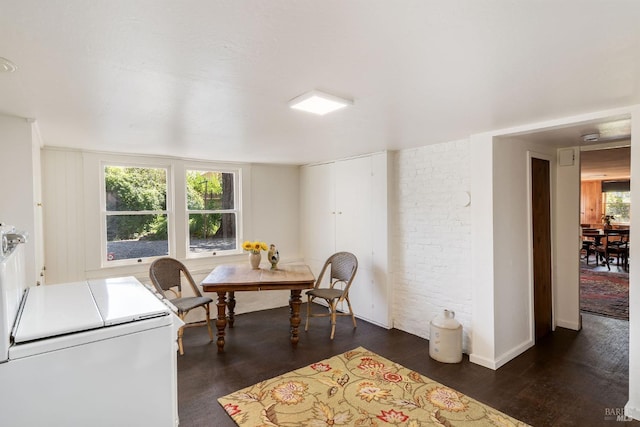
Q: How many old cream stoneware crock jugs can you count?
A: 1